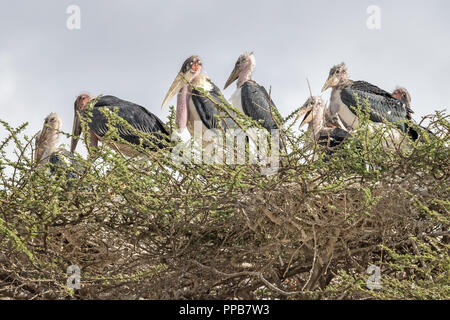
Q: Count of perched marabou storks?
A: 7